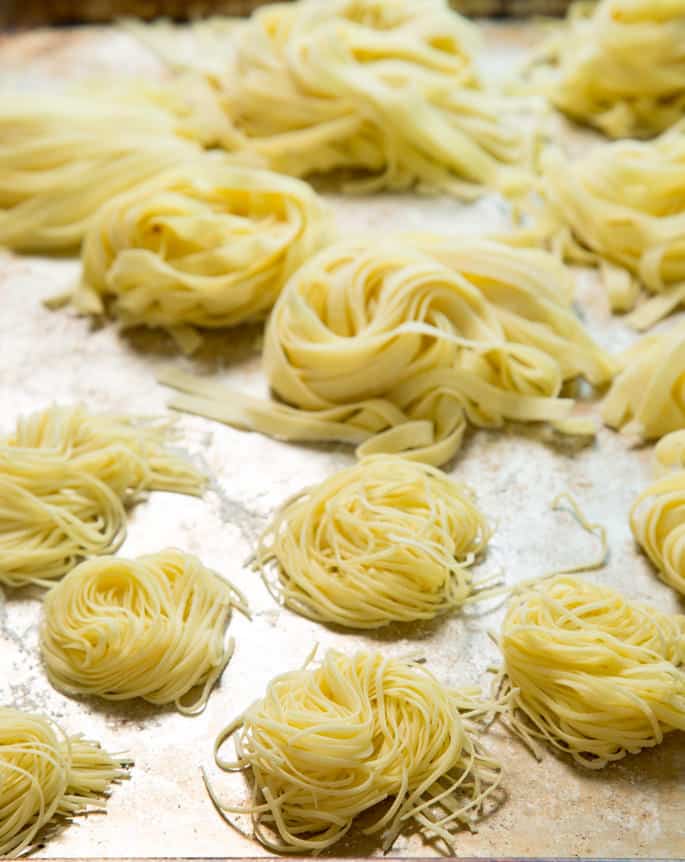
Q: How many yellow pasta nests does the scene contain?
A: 14